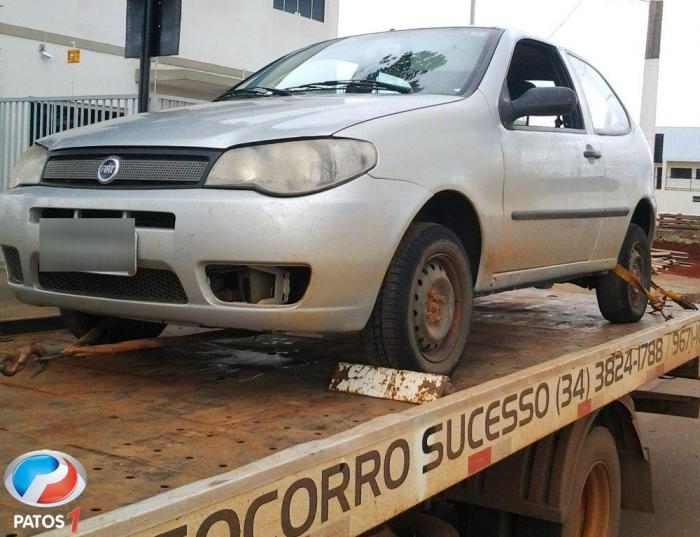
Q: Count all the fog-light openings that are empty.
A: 1